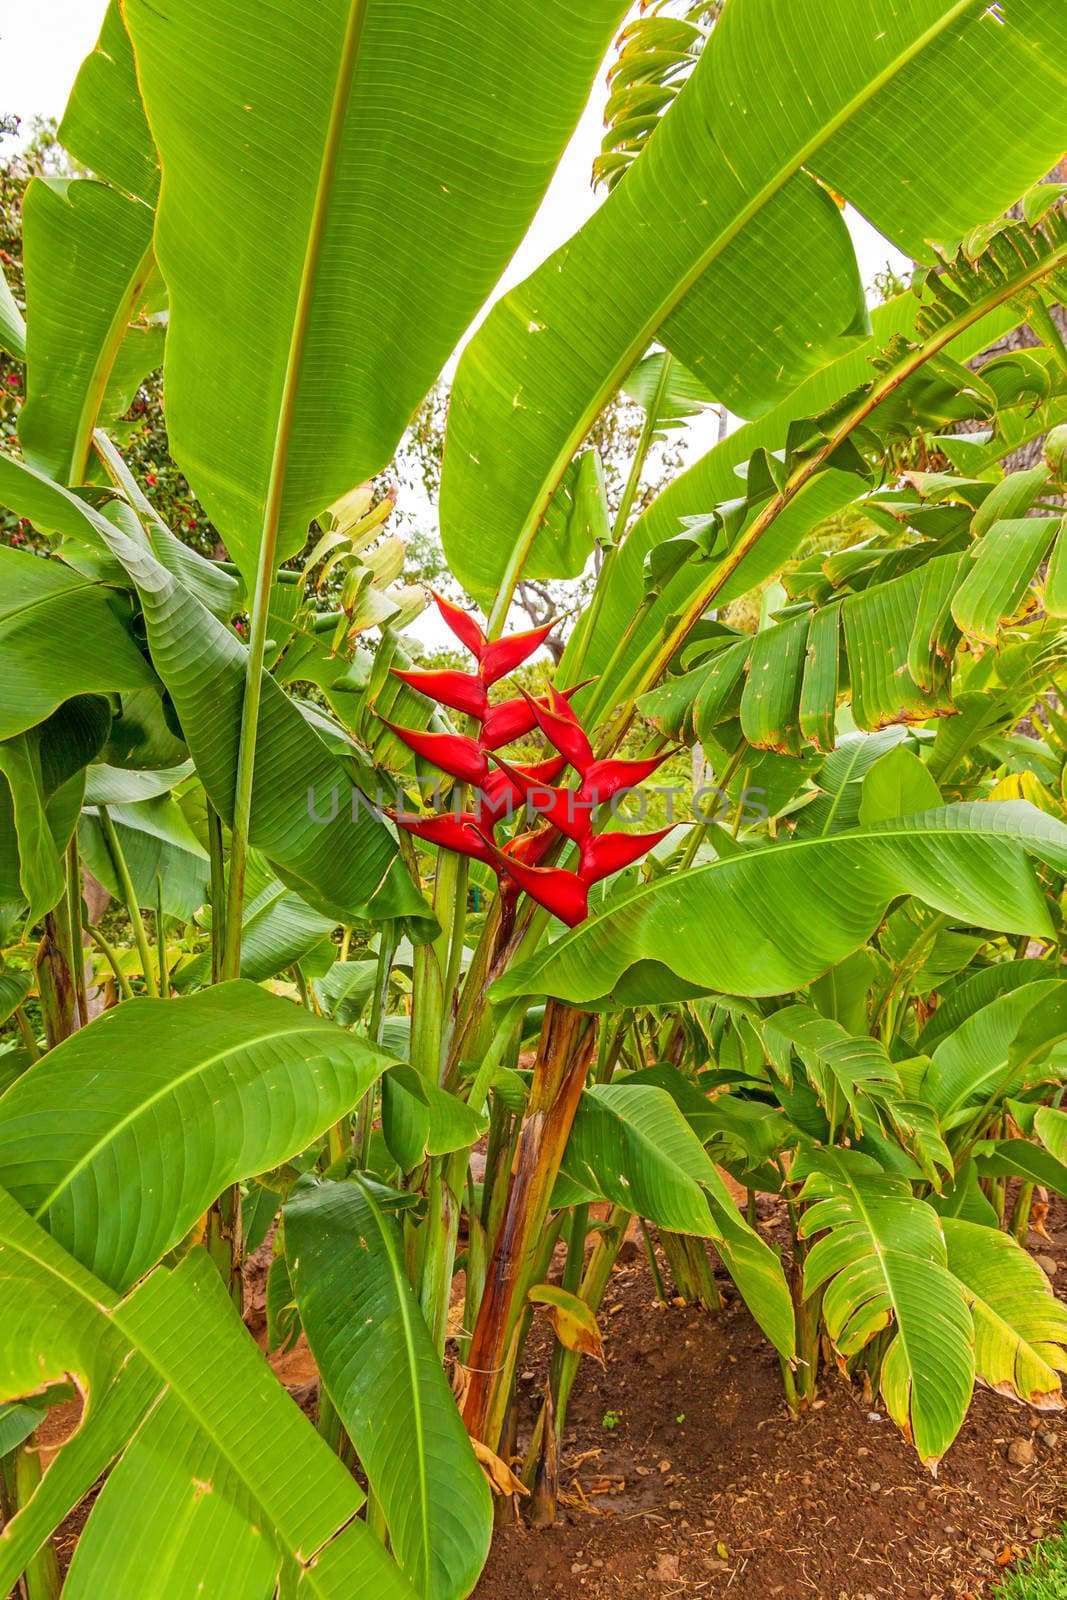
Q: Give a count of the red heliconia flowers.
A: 2